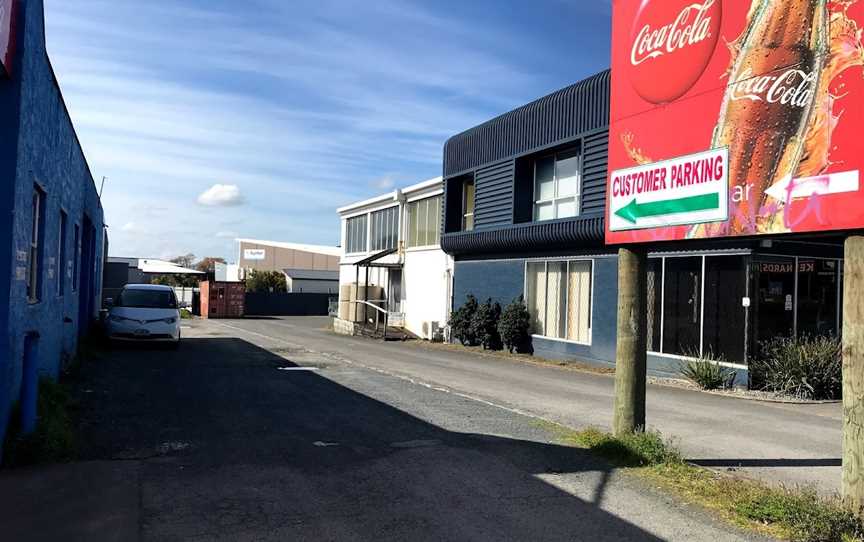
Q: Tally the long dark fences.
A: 1